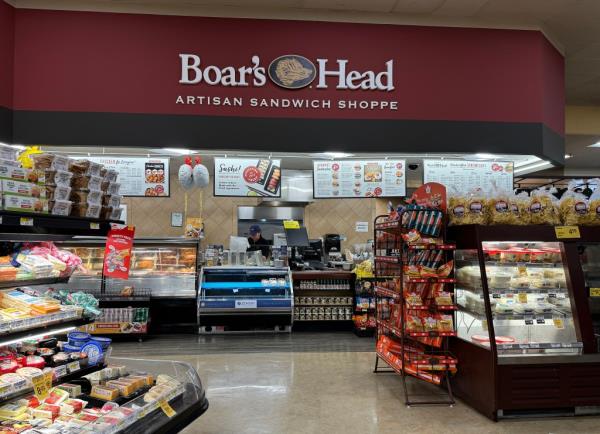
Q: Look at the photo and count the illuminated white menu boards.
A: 4